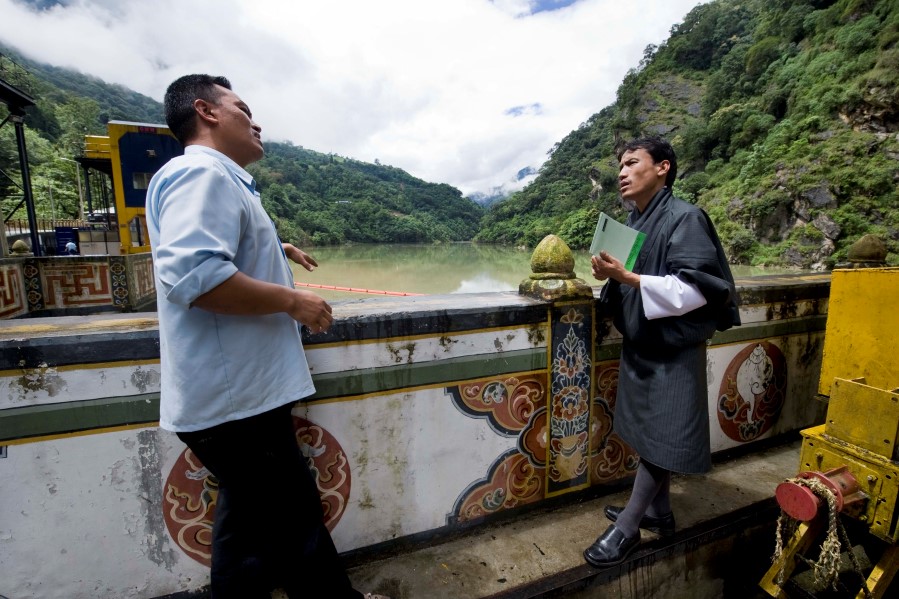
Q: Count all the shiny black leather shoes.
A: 2